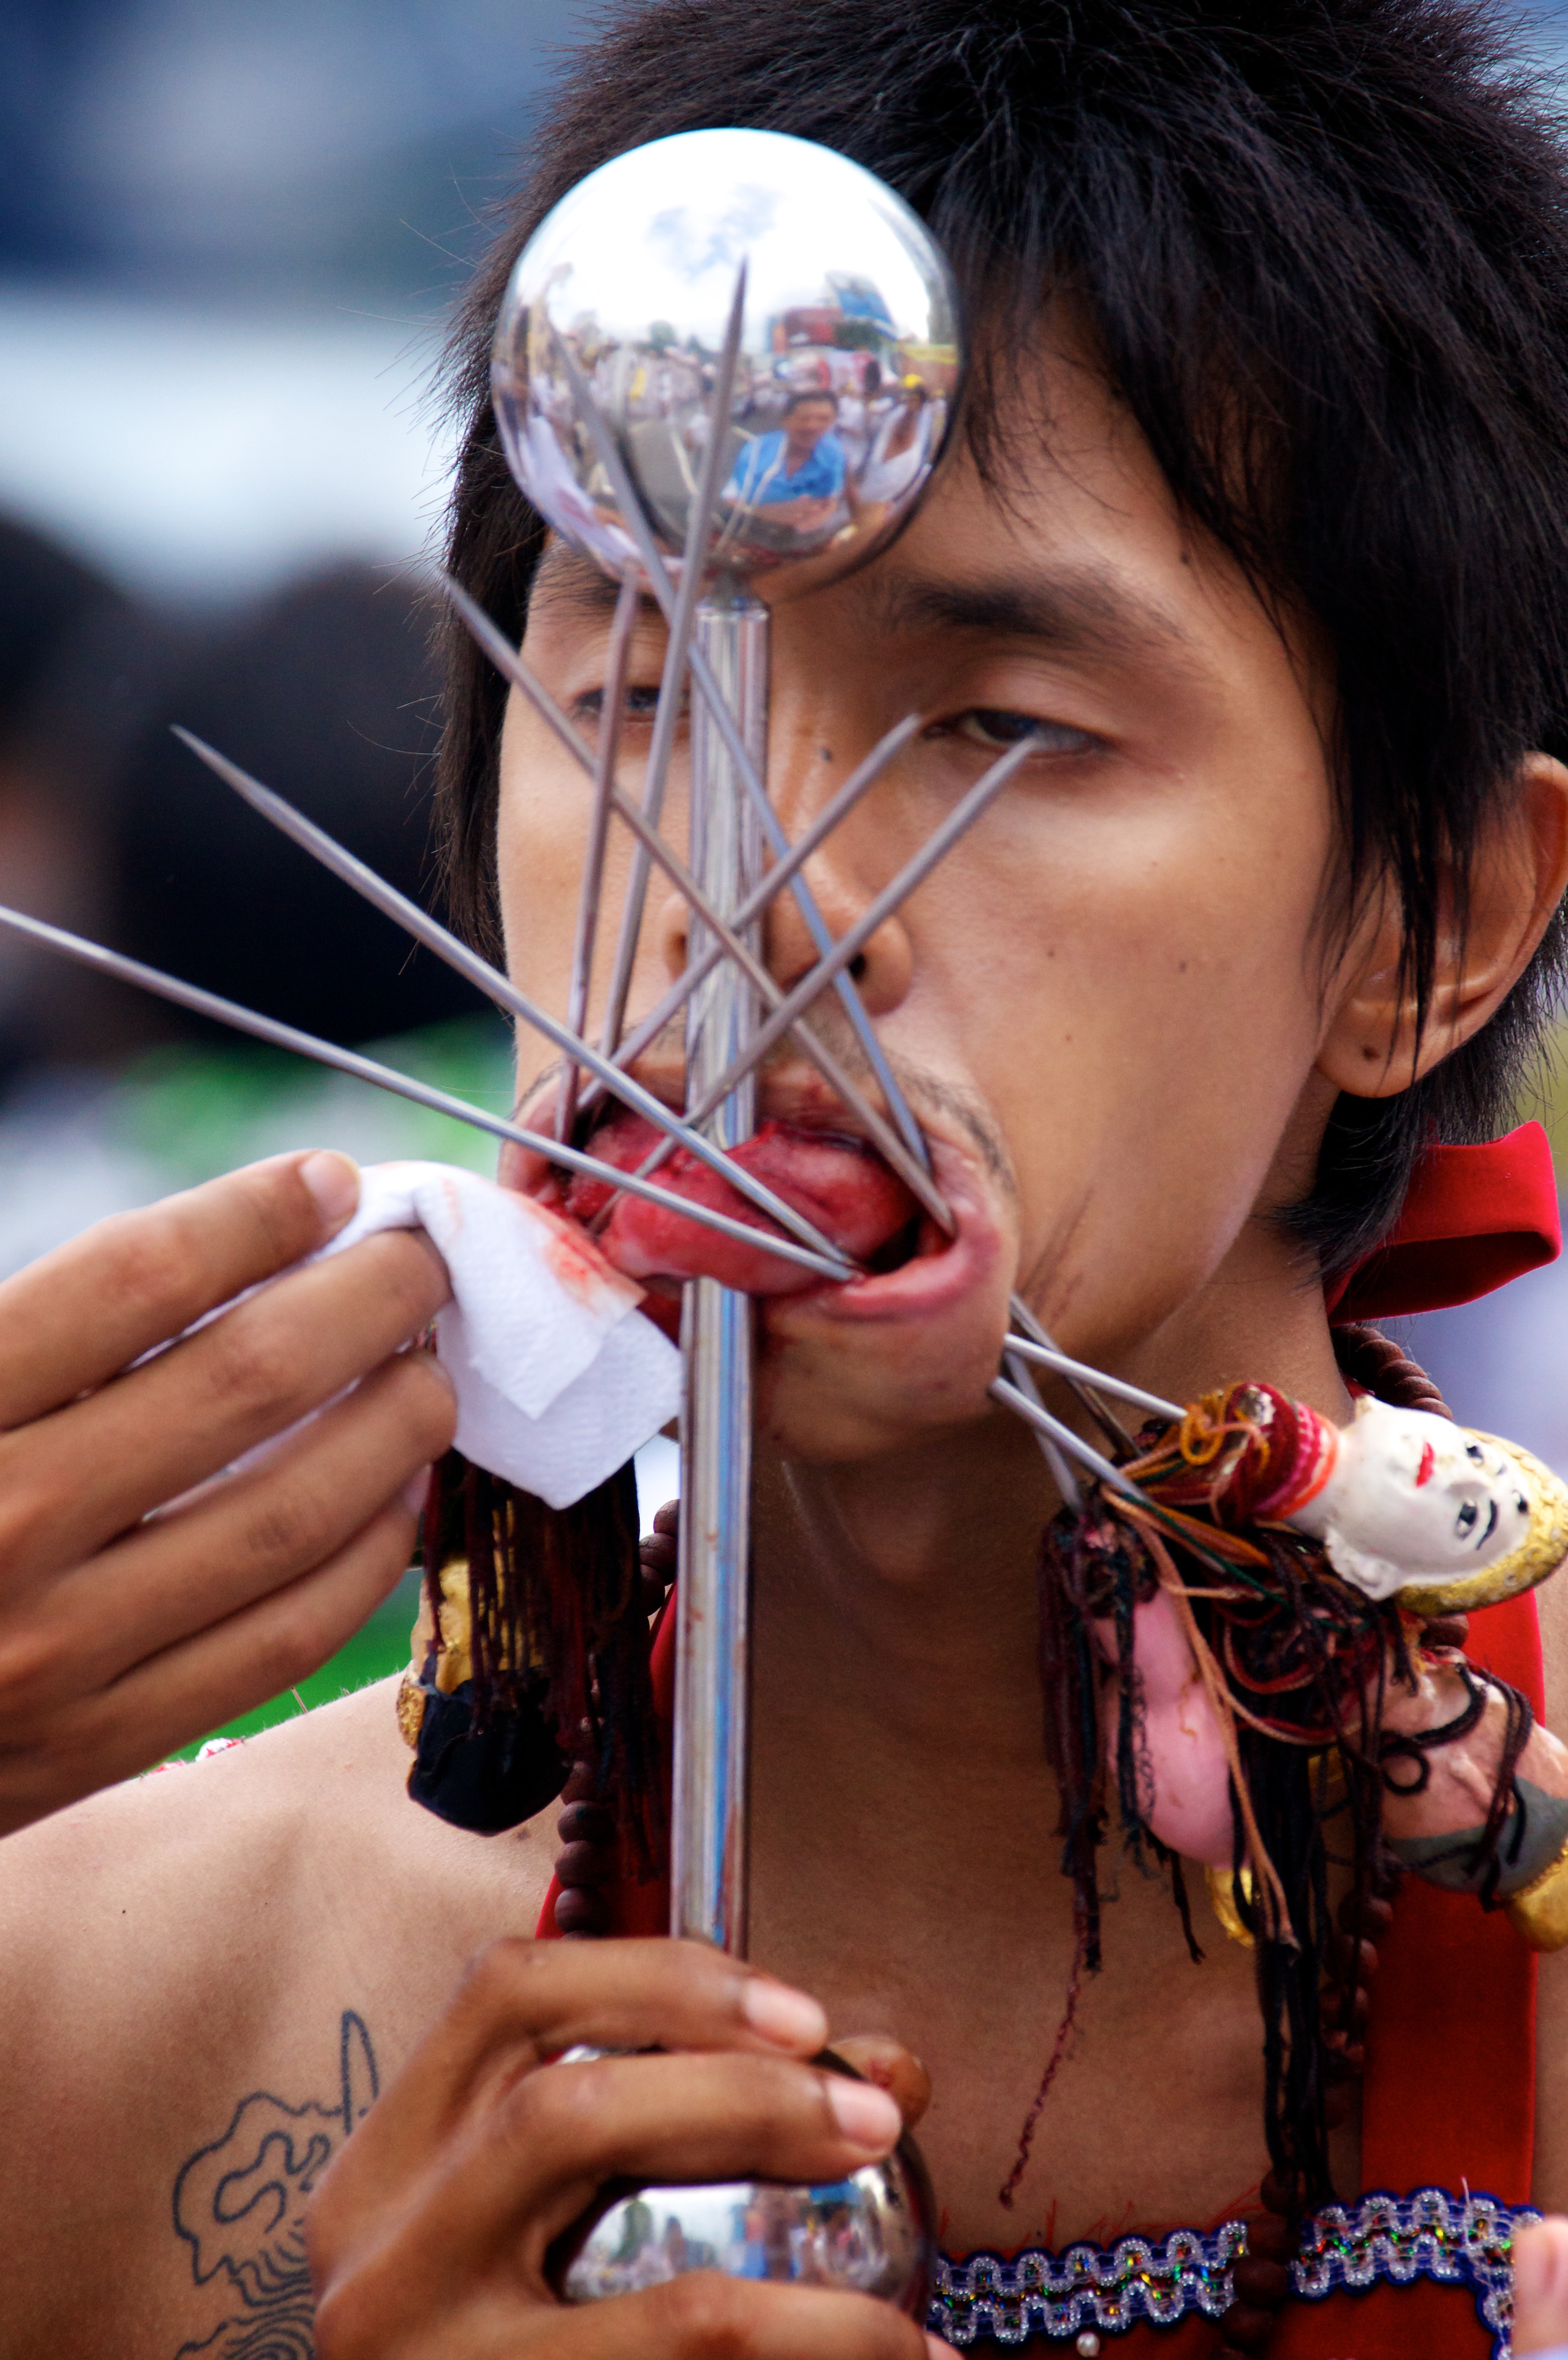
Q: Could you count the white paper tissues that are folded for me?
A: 1